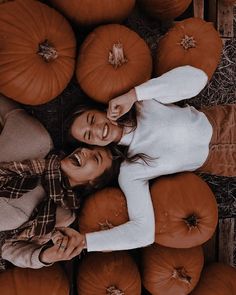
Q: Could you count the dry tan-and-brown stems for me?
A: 7